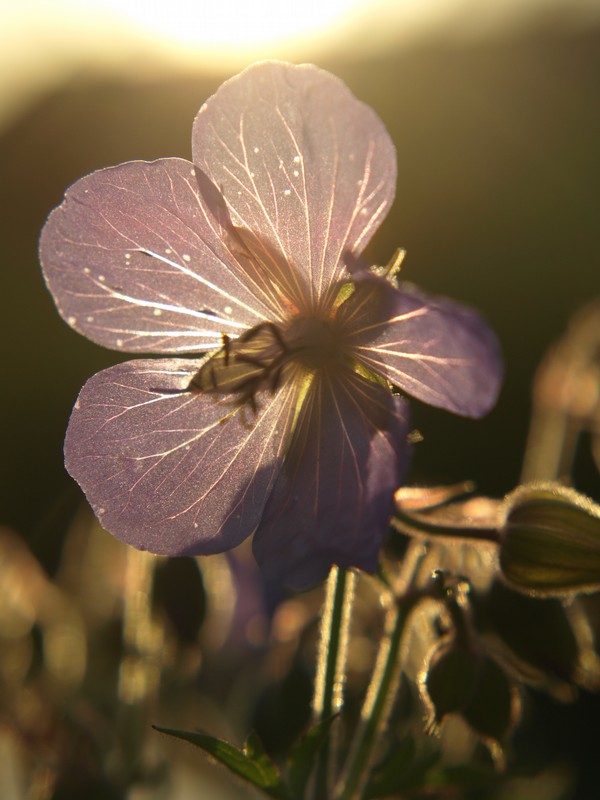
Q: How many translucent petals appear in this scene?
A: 5